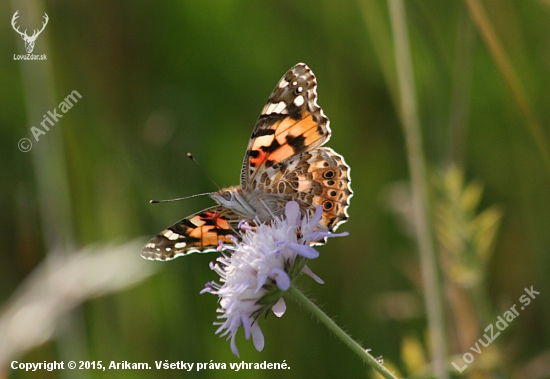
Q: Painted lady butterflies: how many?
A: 1